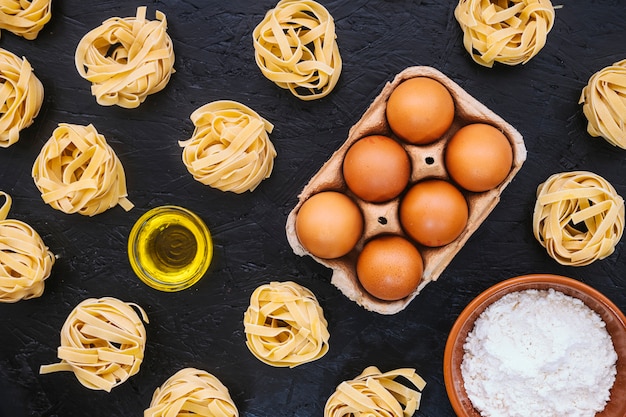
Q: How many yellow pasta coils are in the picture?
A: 14